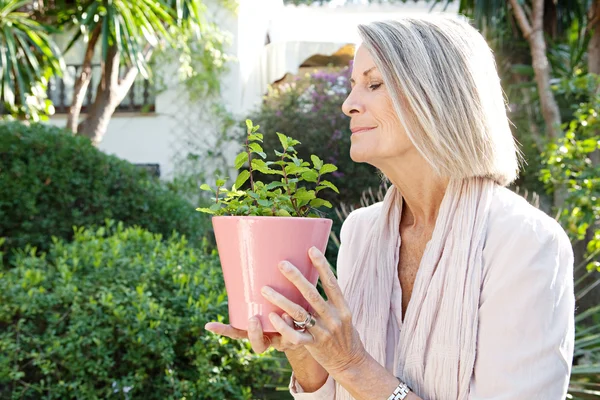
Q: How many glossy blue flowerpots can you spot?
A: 0